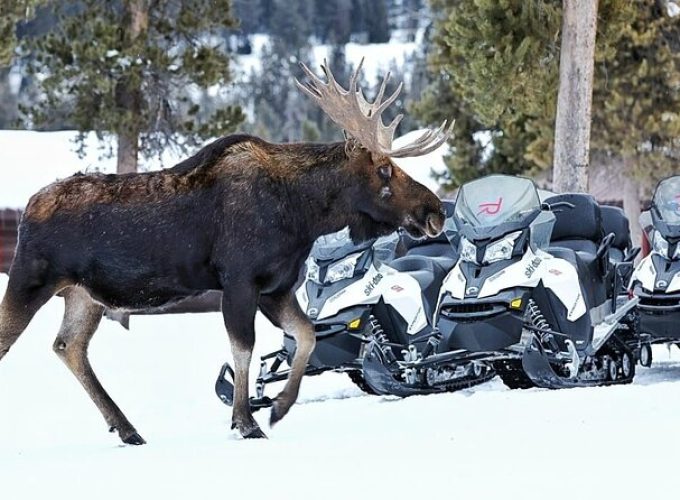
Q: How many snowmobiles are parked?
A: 3